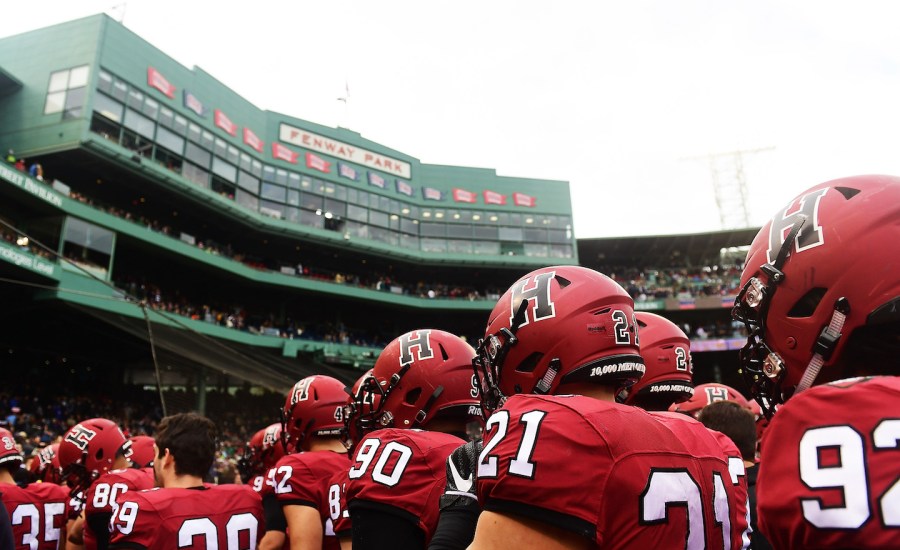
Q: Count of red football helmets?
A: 12